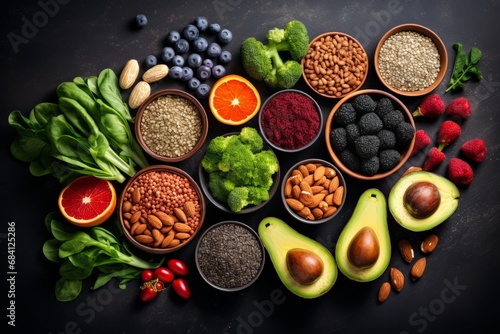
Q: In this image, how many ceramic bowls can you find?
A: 9